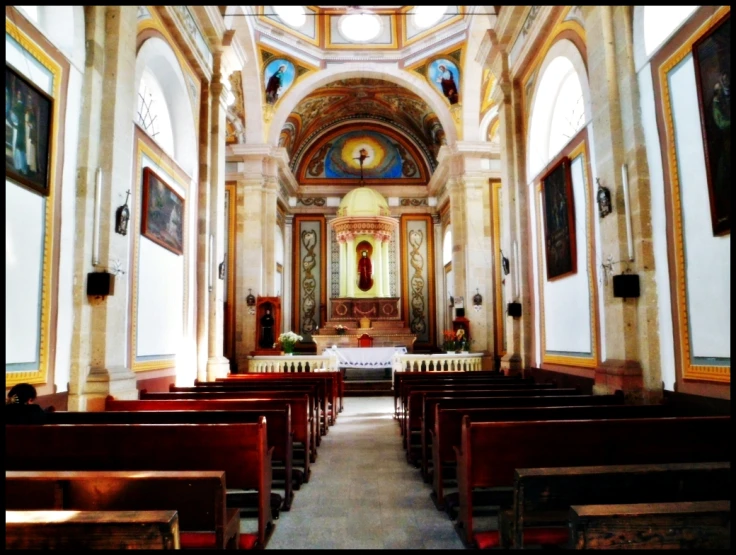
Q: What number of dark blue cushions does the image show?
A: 0